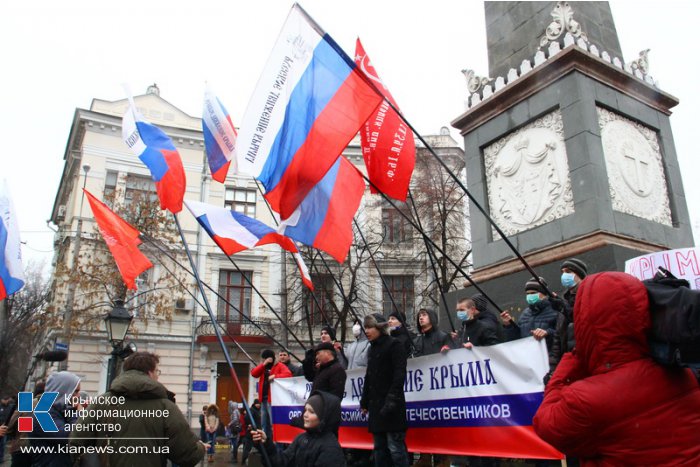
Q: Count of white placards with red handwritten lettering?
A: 1